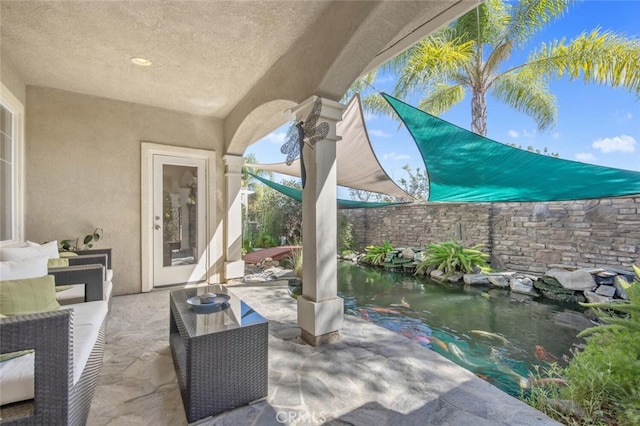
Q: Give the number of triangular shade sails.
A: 3